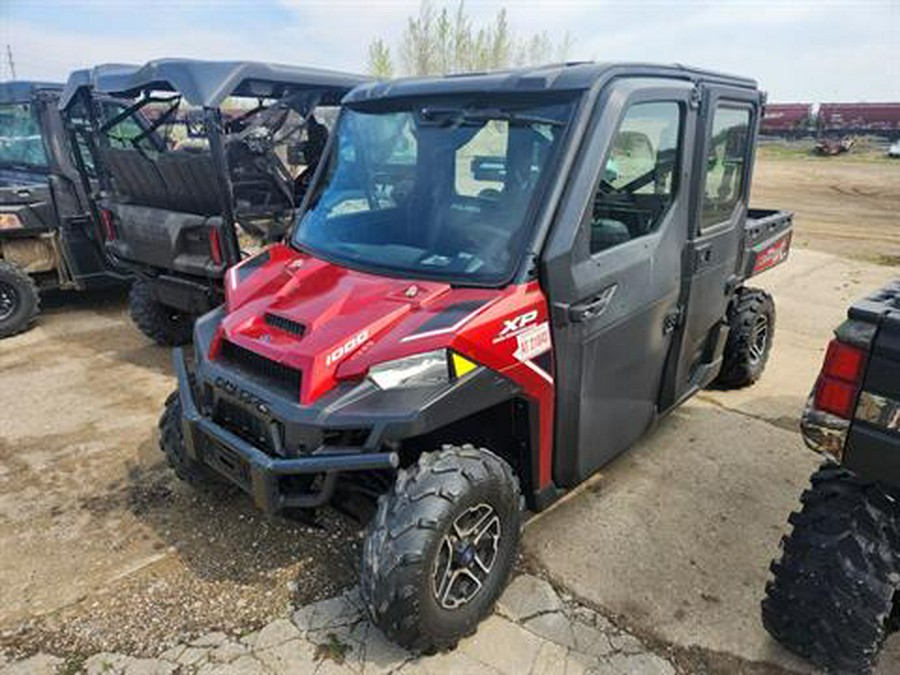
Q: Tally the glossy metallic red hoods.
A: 1